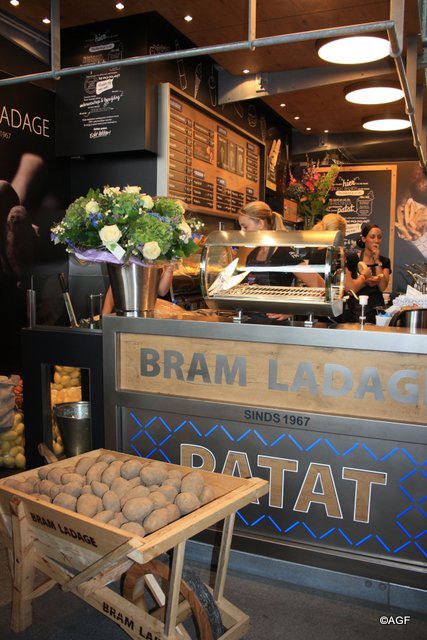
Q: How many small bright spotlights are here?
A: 9